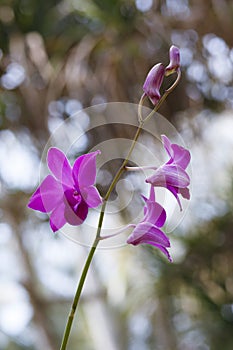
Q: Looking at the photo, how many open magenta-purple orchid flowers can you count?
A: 3